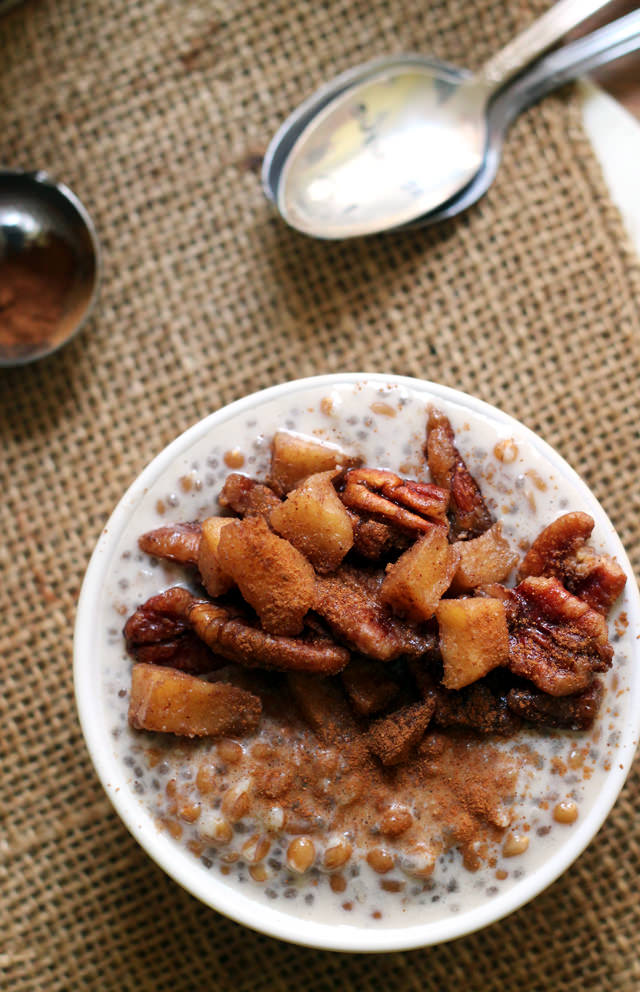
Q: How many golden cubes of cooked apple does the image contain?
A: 8